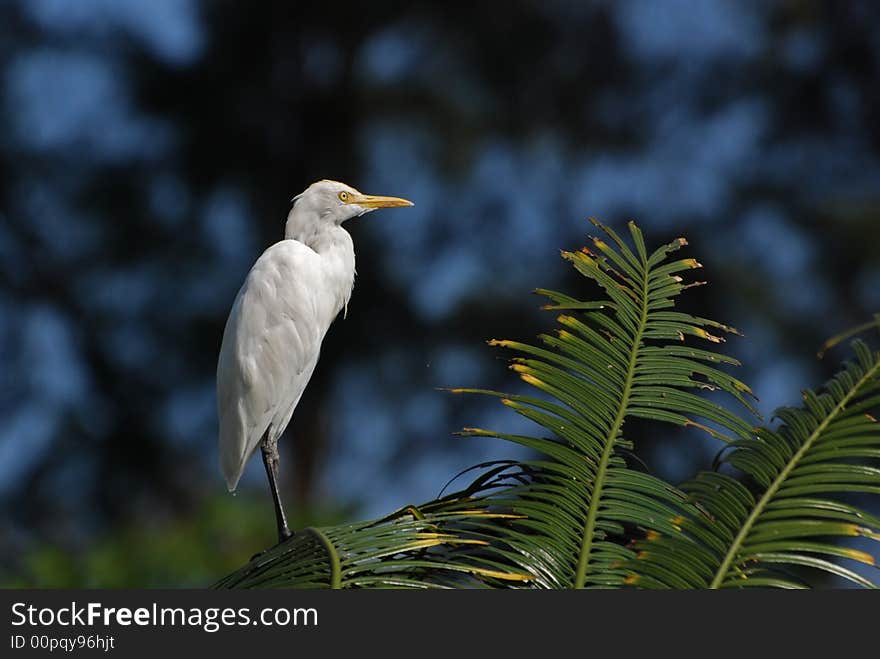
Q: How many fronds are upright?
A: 2